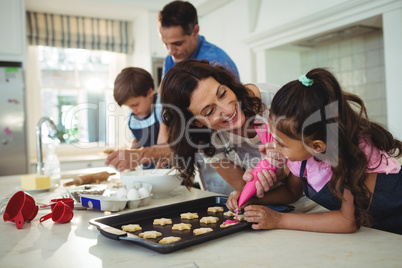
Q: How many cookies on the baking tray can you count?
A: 12